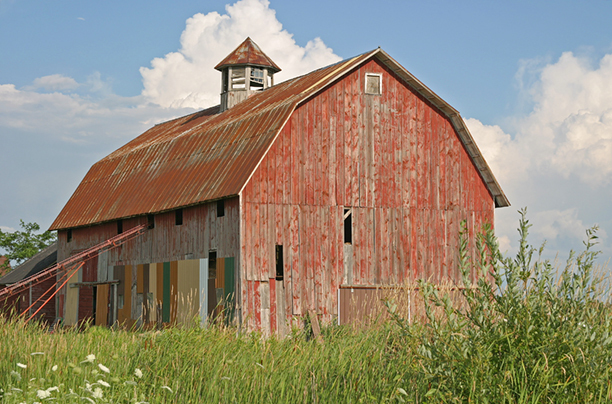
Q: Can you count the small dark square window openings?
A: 5